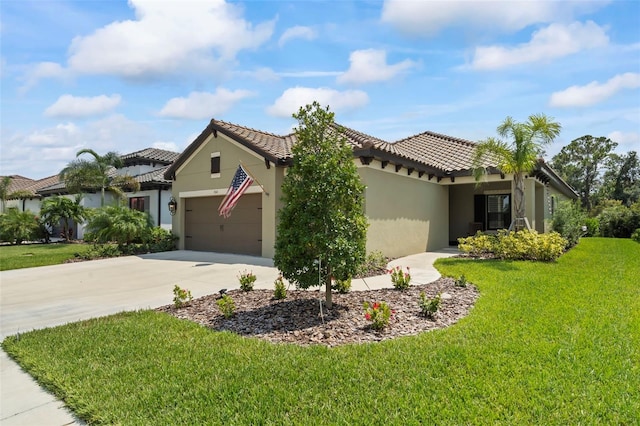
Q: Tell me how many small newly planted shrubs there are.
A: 9